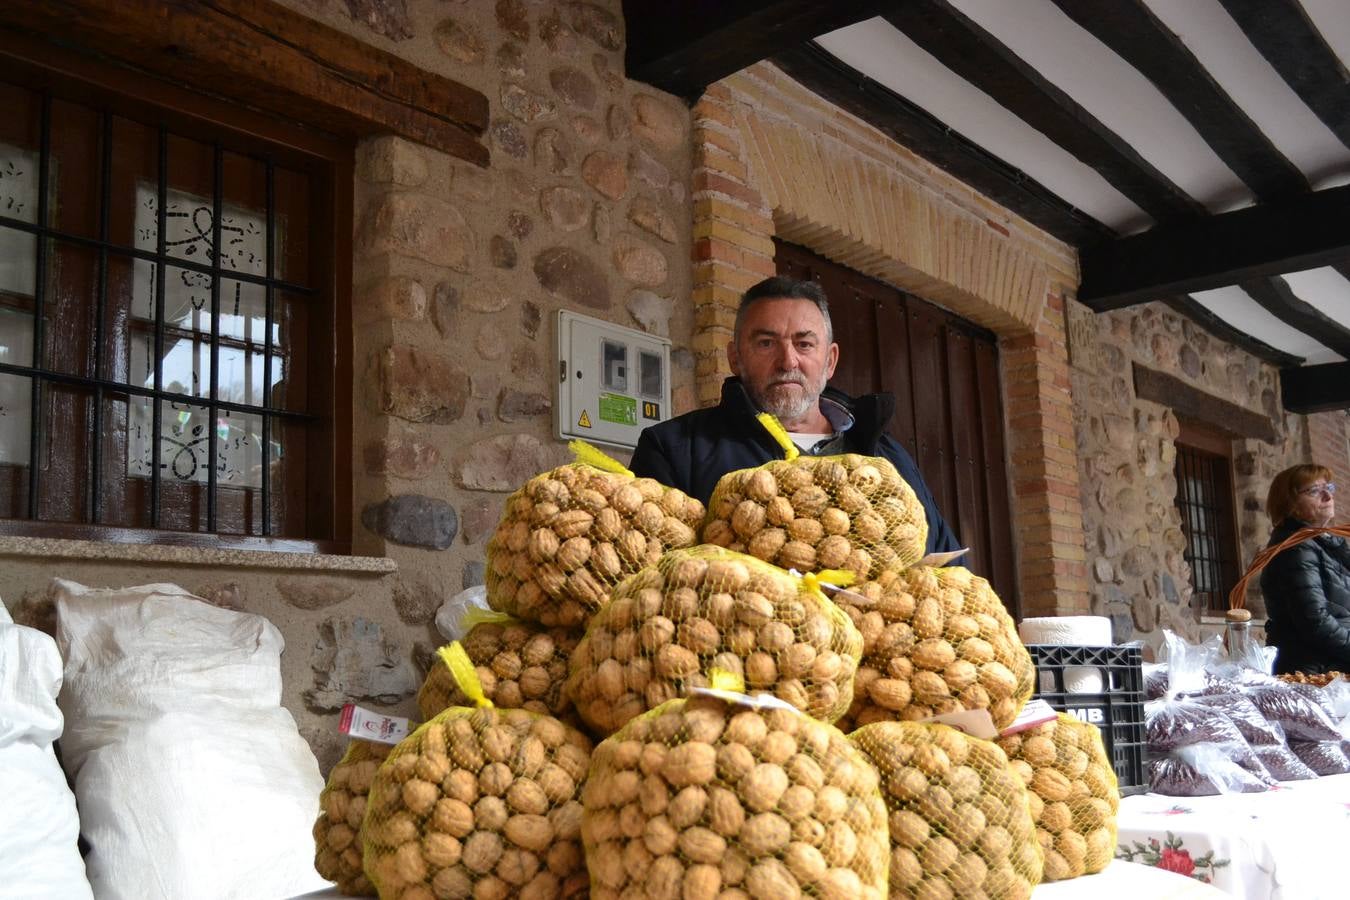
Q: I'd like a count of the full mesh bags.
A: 10